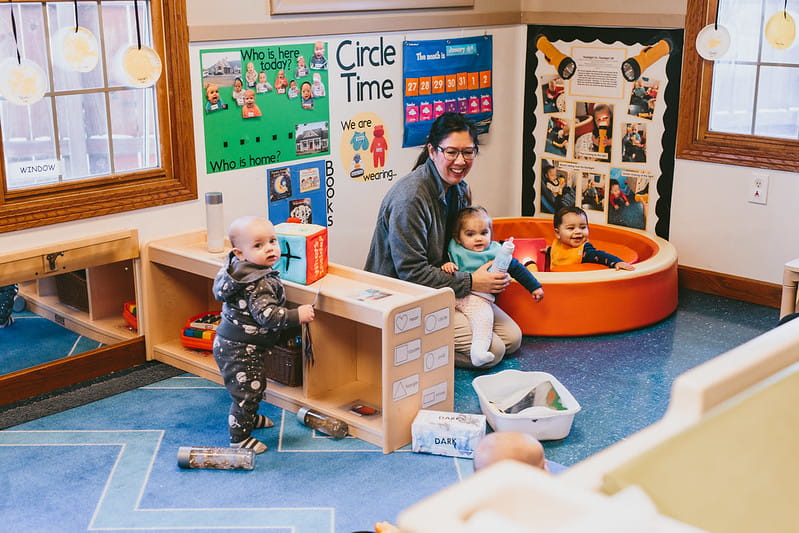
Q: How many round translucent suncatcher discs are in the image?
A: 5